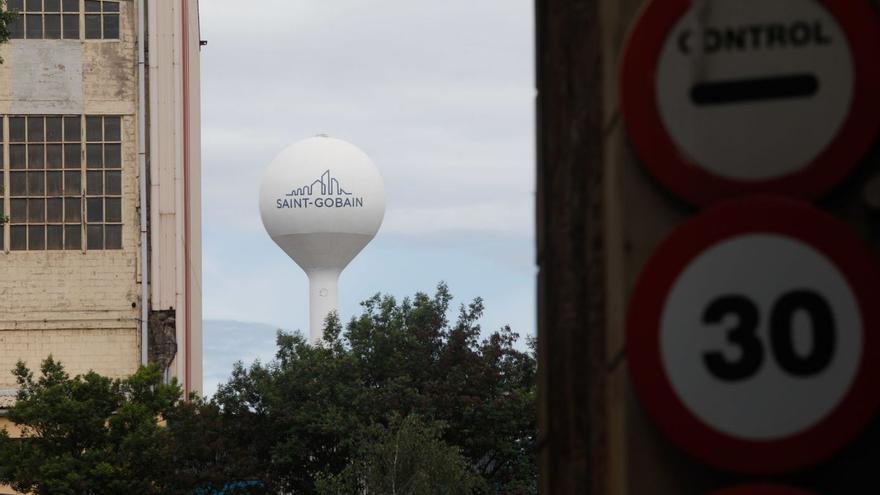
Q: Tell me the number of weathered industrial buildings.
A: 1